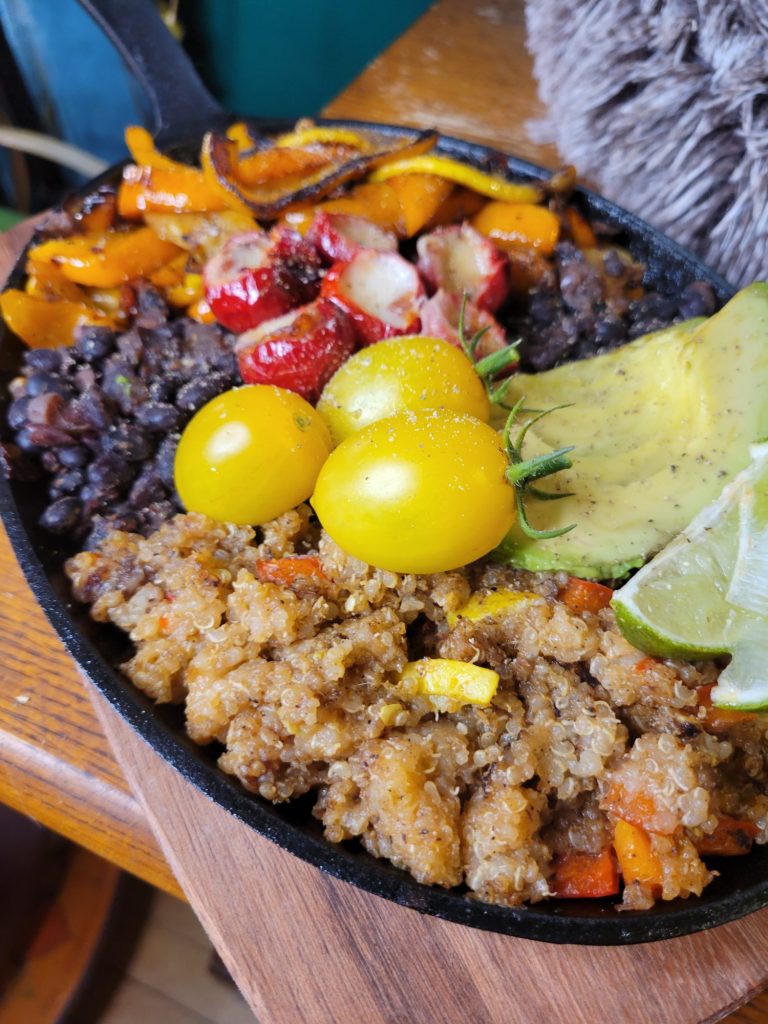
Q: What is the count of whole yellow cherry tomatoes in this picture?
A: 3